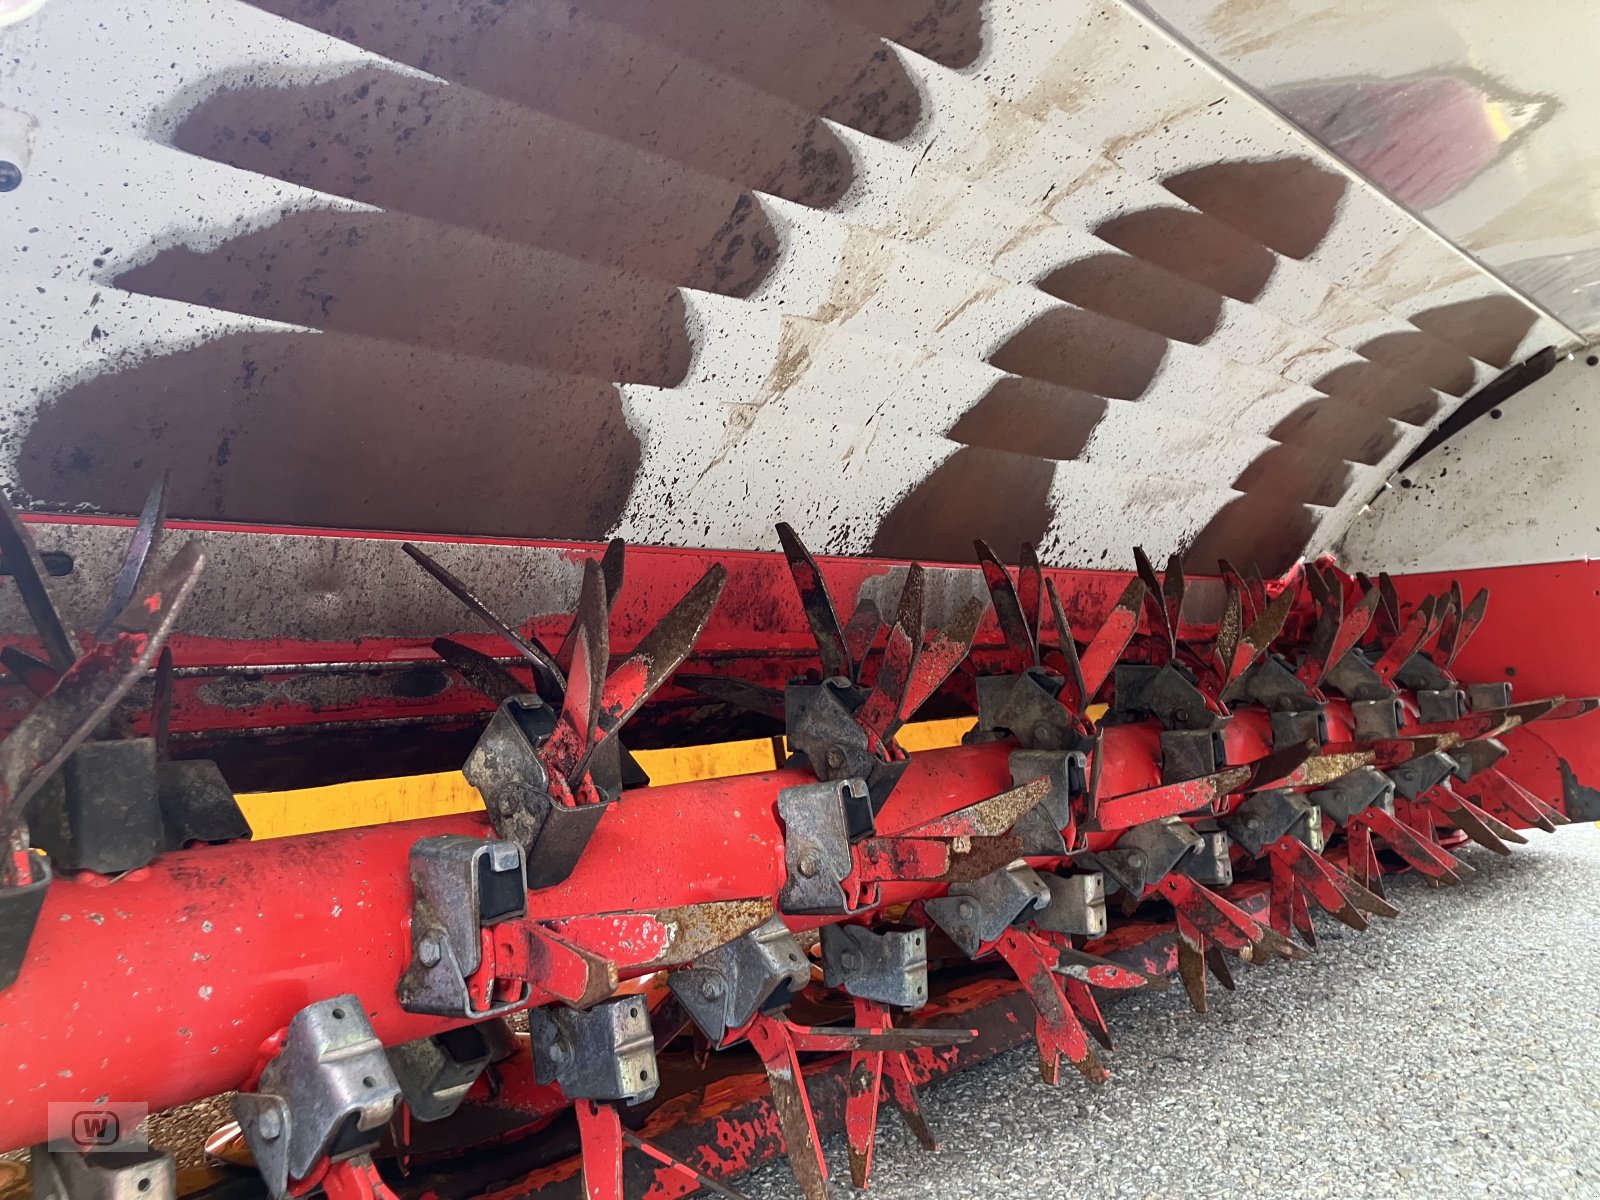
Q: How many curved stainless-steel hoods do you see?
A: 1